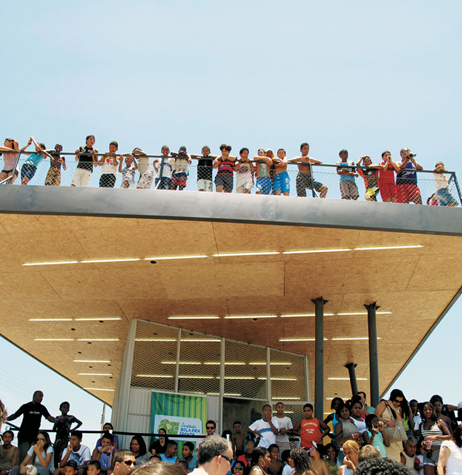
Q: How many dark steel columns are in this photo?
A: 3